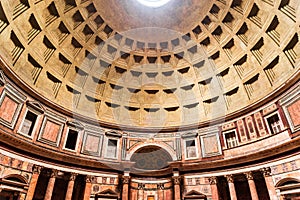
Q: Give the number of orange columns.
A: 10